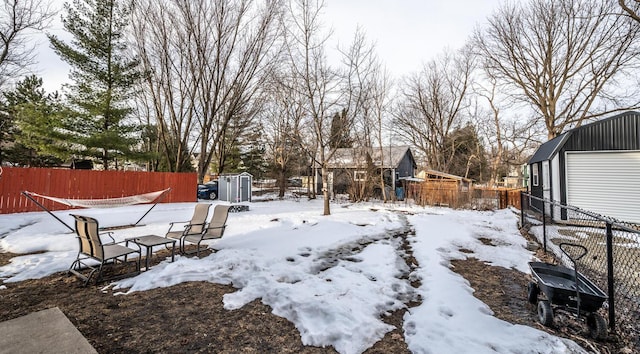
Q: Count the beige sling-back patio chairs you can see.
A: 3